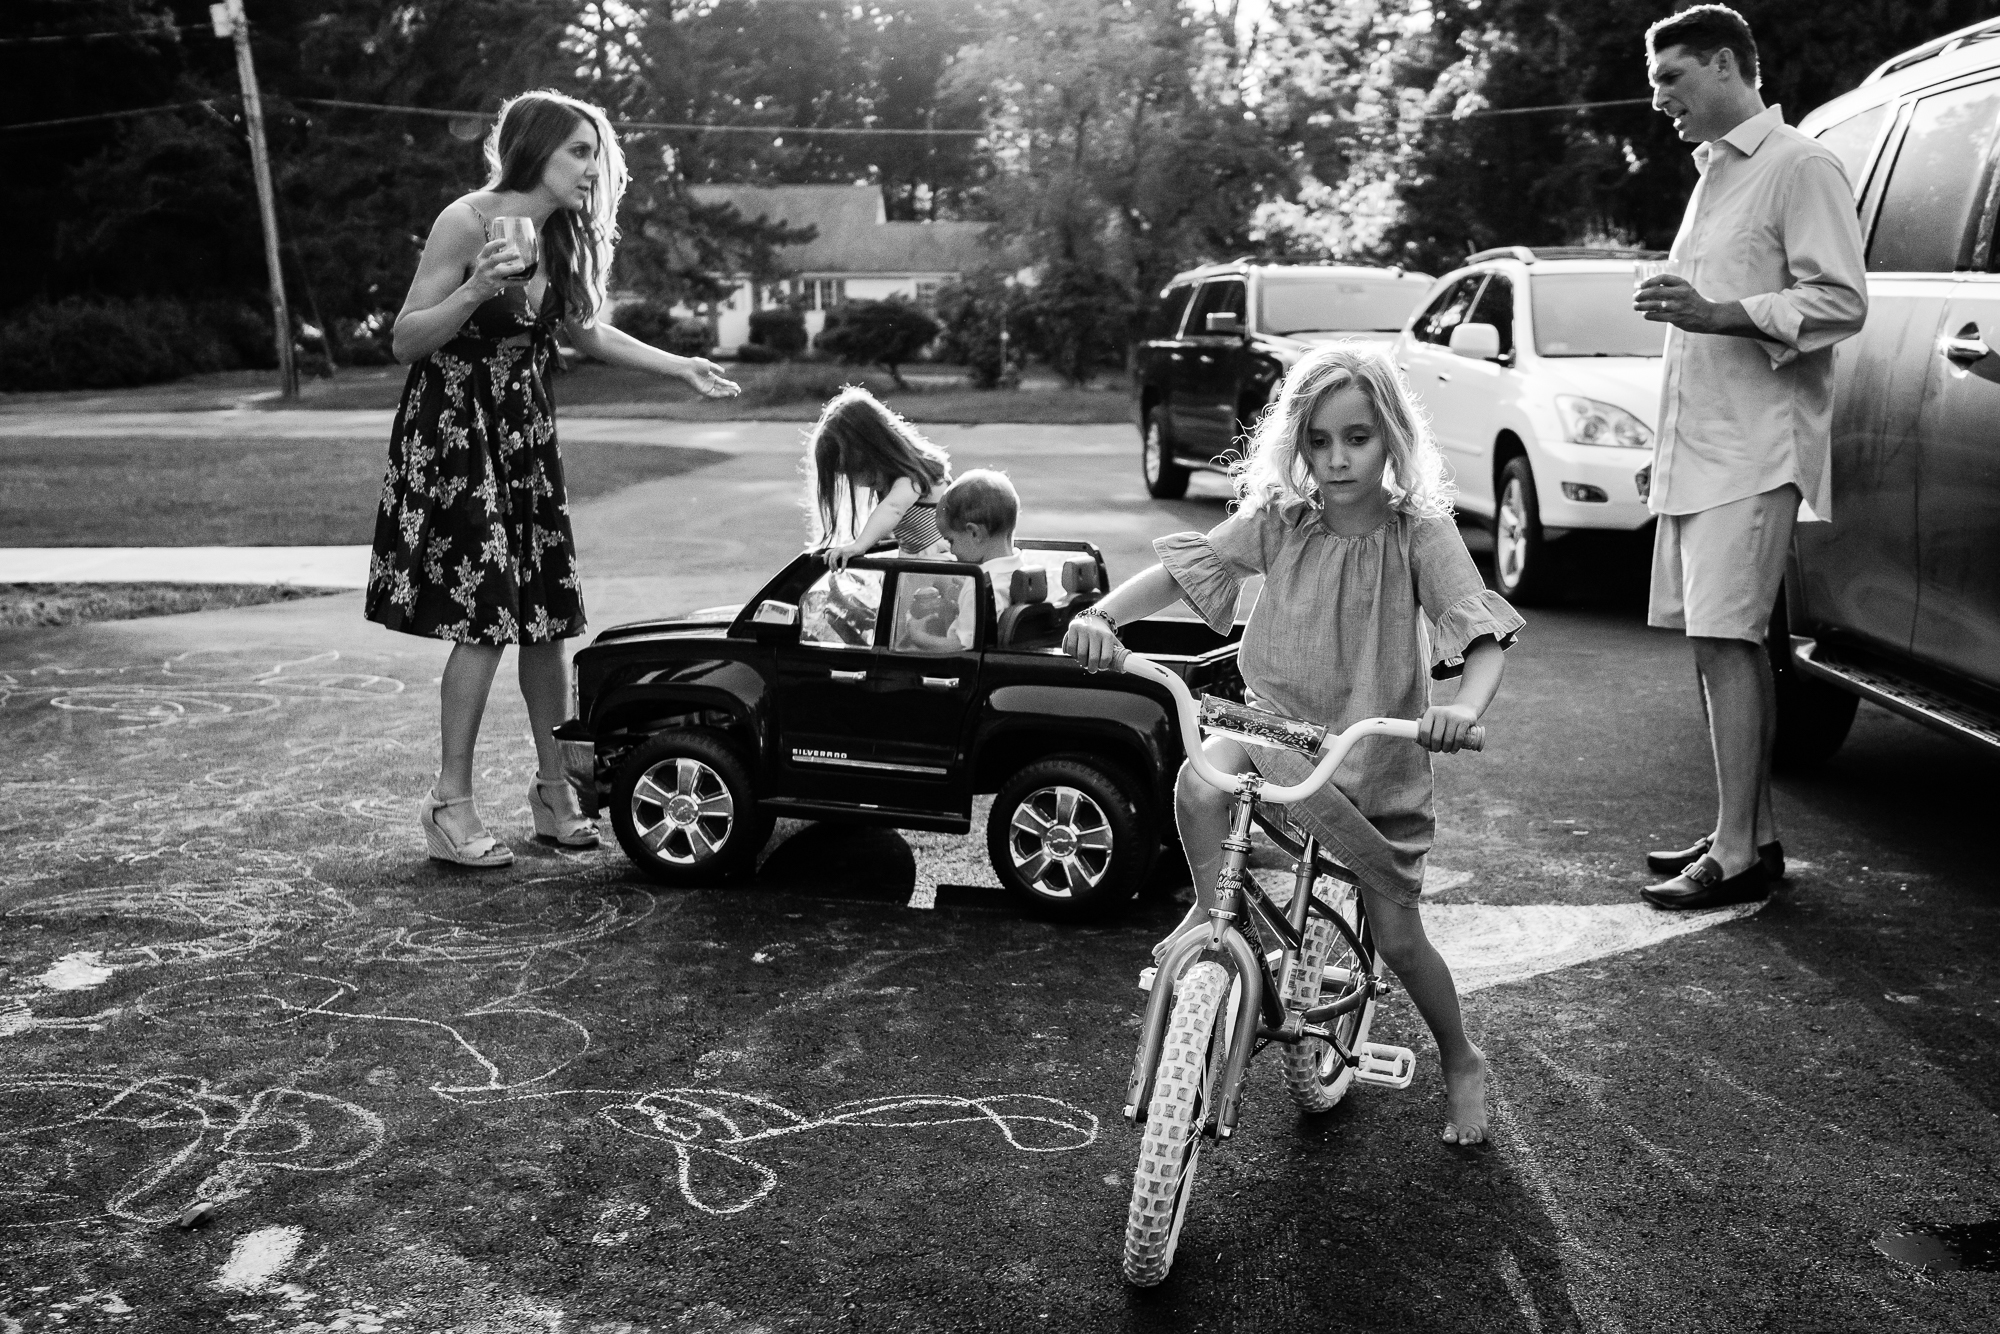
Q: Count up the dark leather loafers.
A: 2